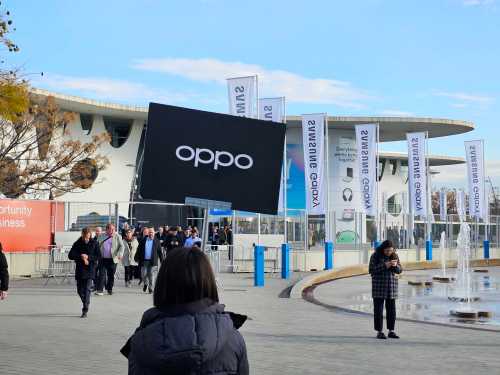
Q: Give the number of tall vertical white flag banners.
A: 6